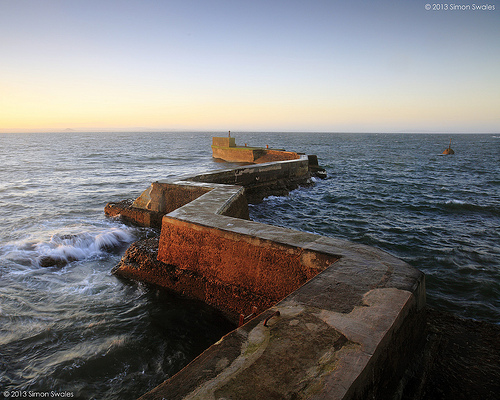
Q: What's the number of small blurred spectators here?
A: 0